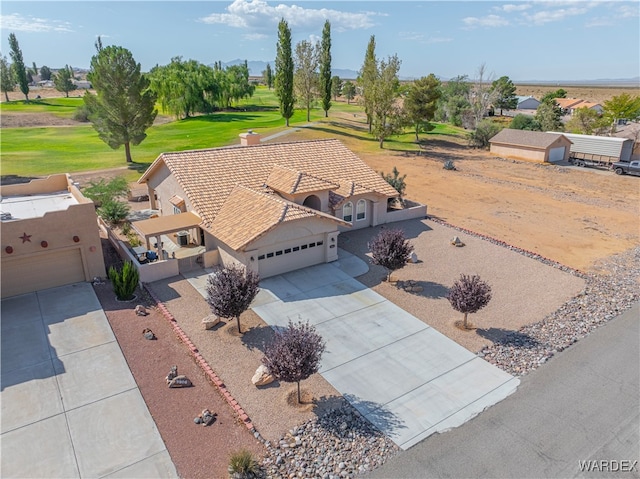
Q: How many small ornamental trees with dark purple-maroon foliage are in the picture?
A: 4